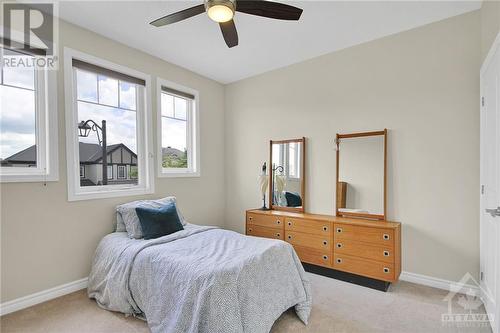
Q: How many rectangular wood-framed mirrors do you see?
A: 2